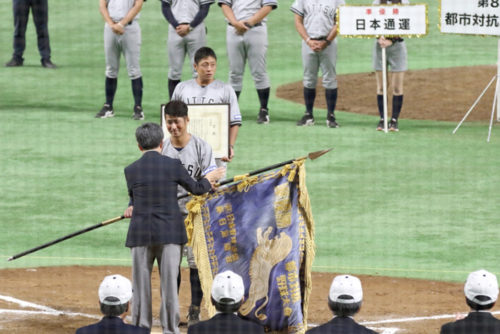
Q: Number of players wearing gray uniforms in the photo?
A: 6